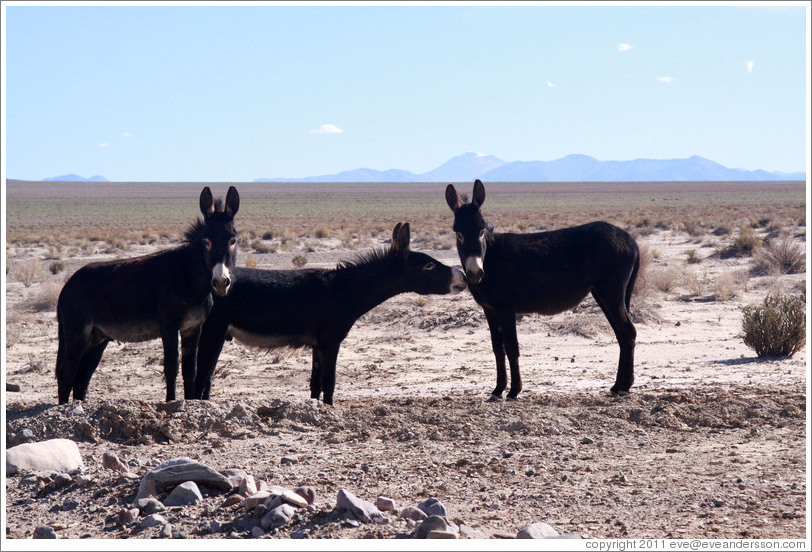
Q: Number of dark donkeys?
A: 3